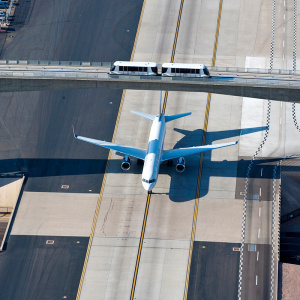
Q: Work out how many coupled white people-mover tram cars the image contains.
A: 2